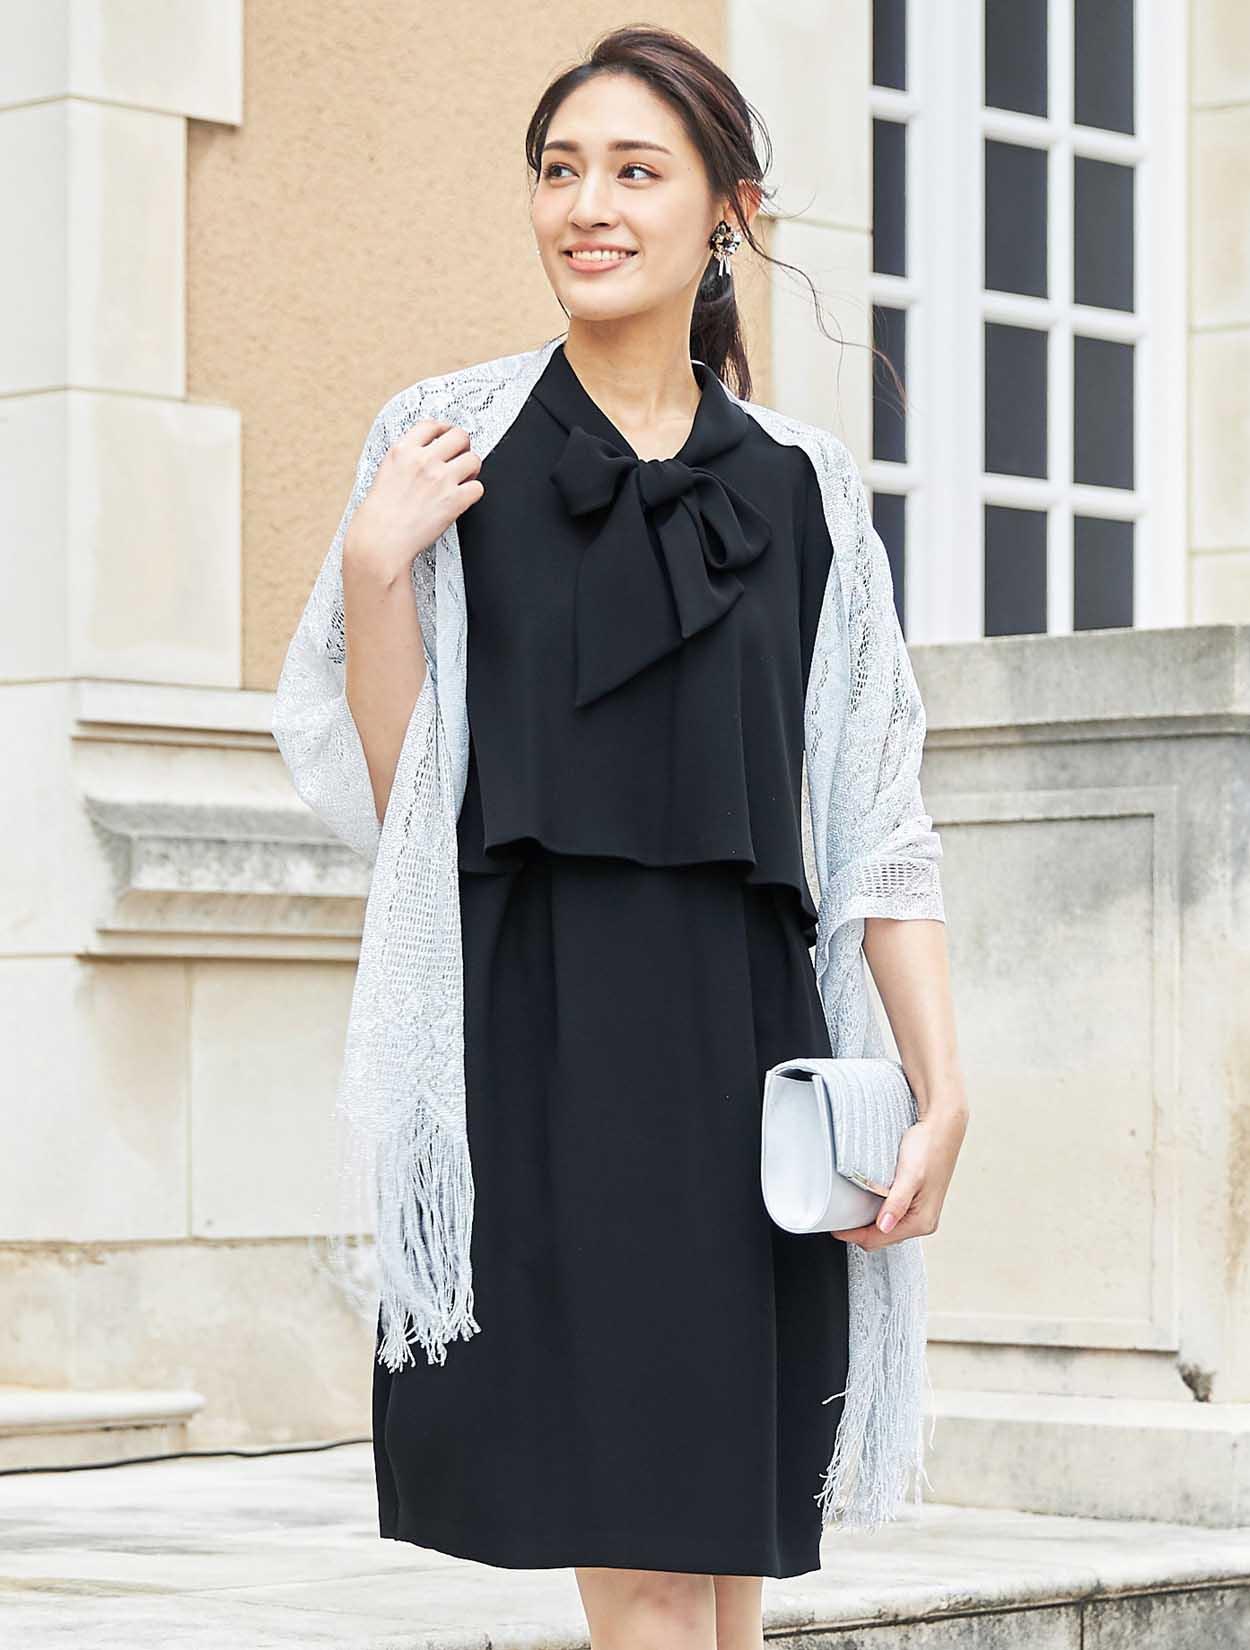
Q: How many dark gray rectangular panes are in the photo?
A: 12